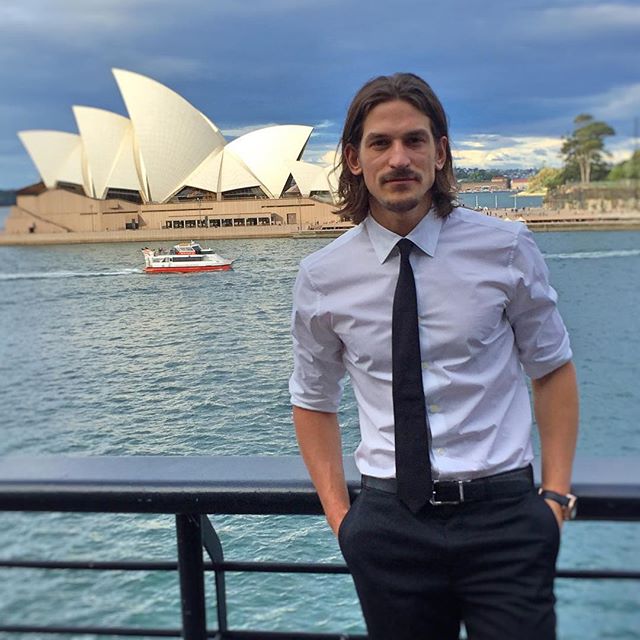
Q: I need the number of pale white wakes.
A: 2